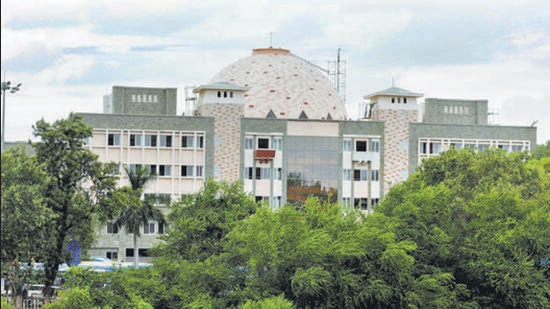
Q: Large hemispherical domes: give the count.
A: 1